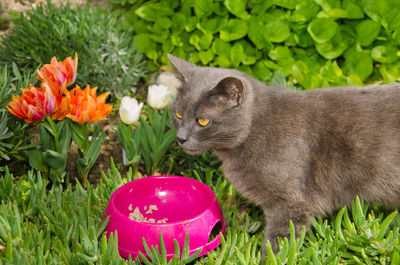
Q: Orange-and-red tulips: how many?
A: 3